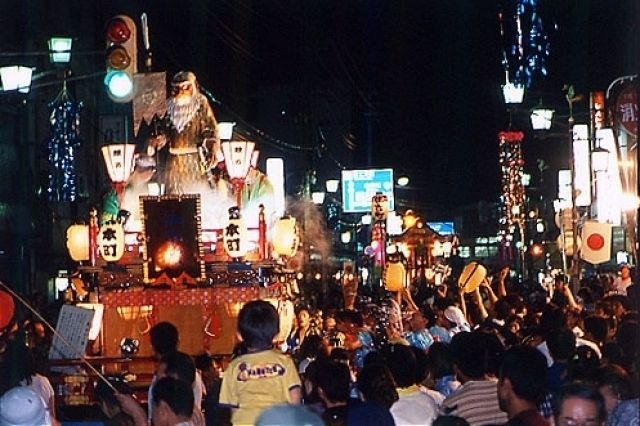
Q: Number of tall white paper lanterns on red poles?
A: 2